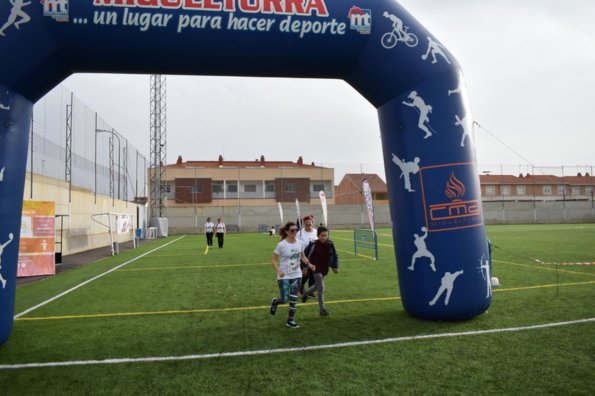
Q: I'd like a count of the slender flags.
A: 4